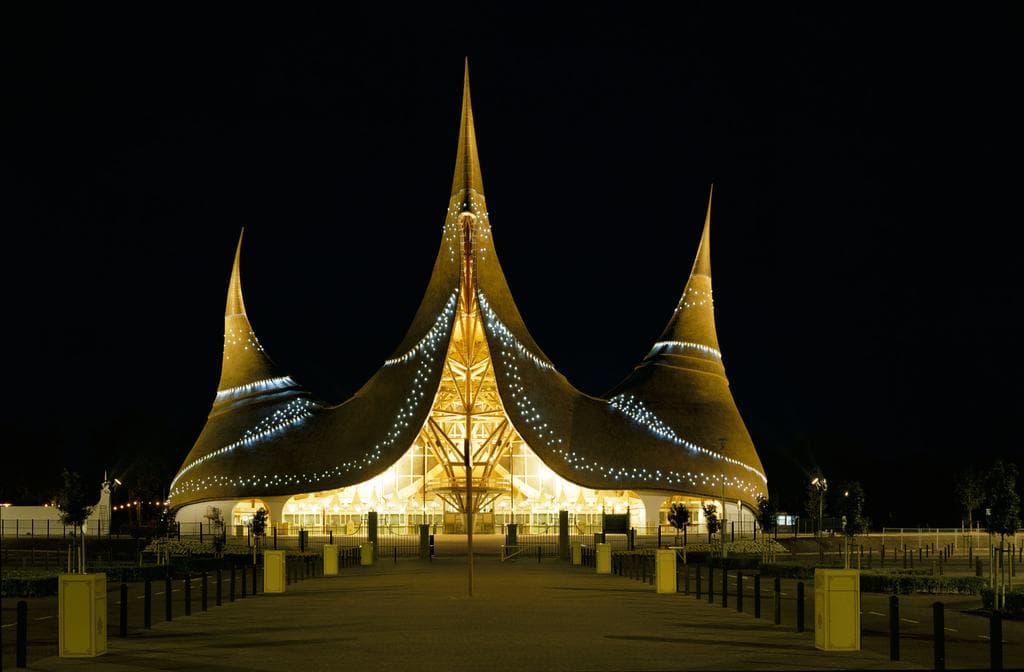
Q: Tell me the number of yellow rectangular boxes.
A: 8